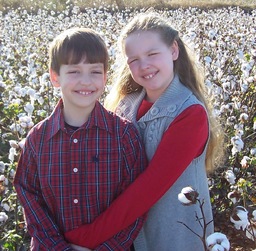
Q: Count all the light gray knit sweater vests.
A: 1